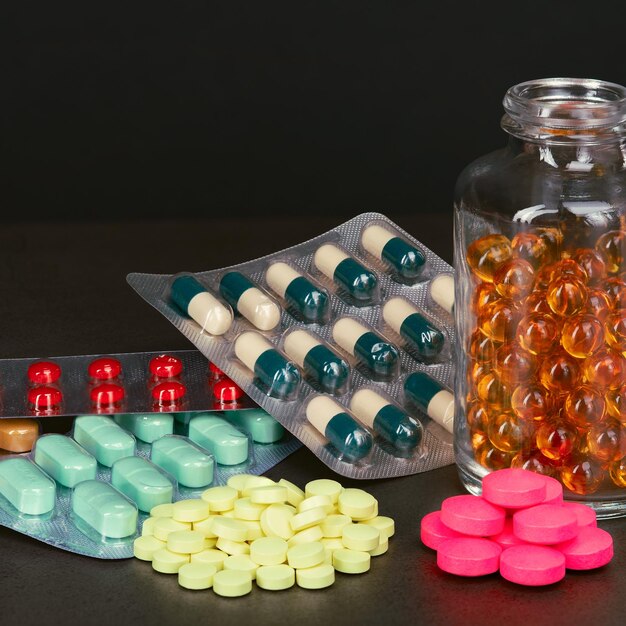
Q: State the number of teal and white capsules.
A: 13